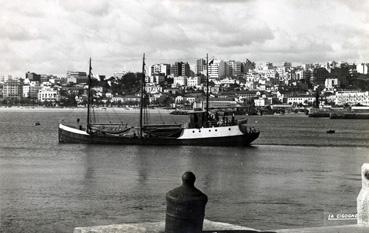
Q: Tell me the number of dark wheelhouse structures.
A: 1